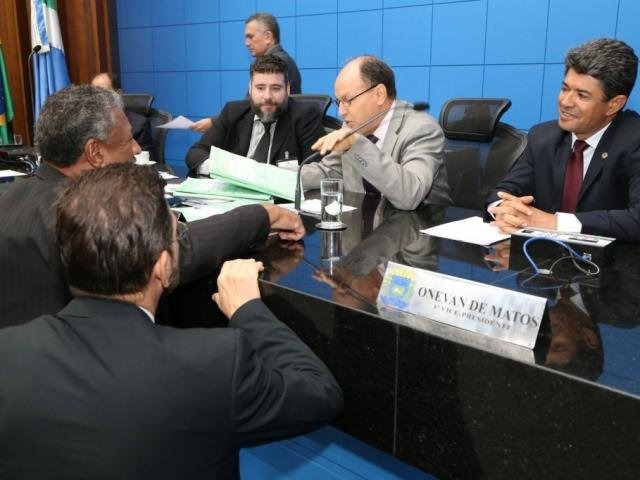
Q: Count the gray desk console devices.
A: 1